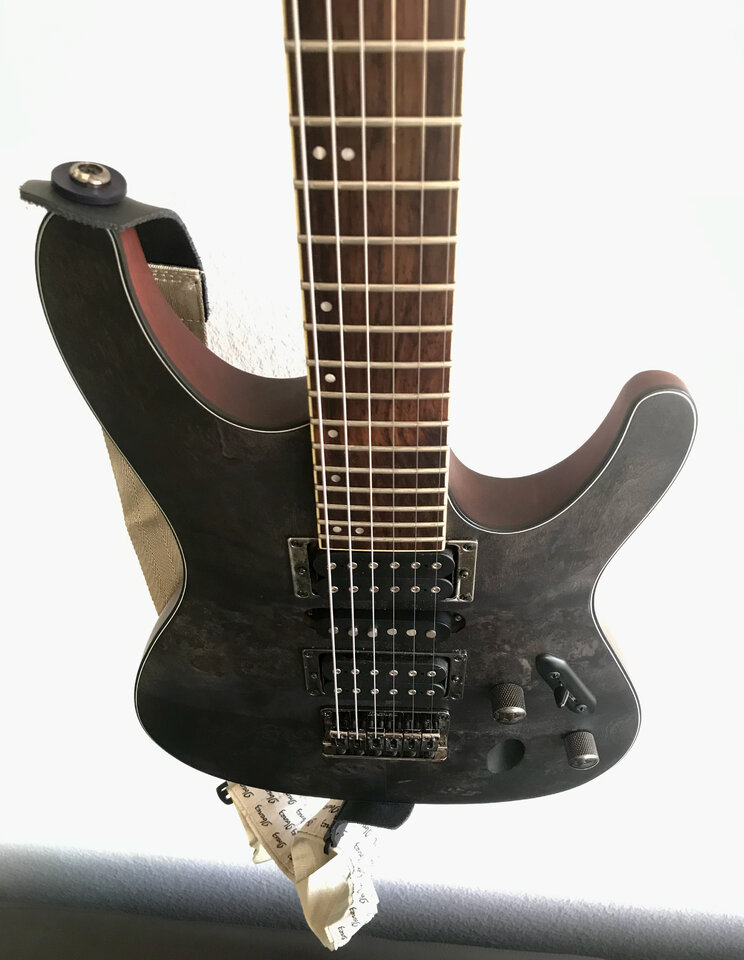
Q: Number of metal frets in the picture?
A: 15